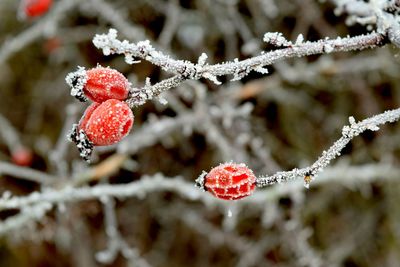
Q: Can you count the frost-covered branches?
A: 2